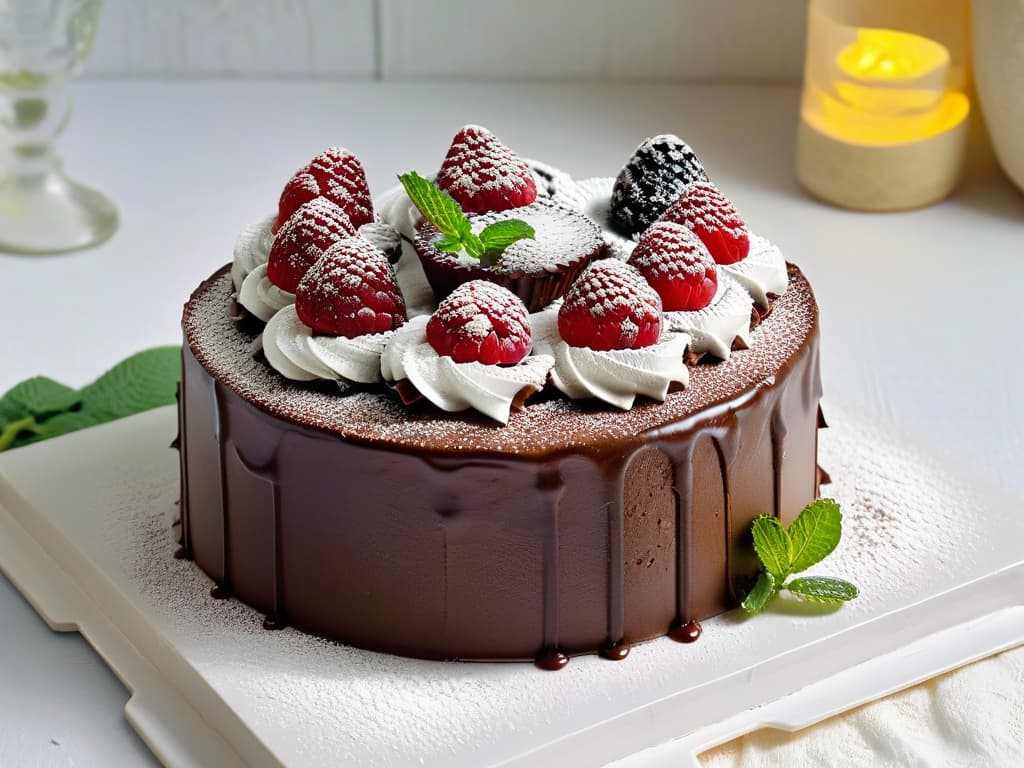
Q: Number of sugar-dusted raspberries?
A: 8